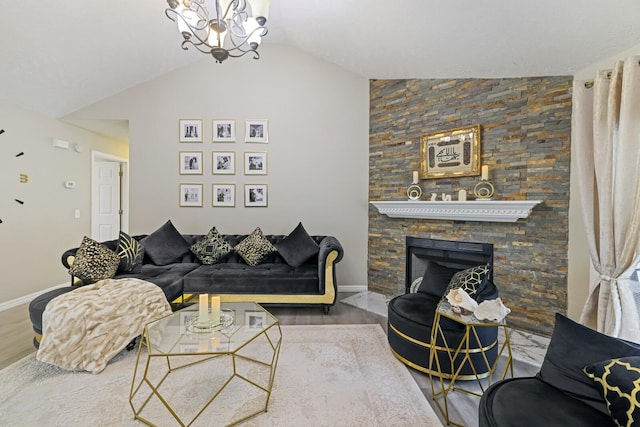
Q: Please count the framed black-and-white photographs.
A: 9